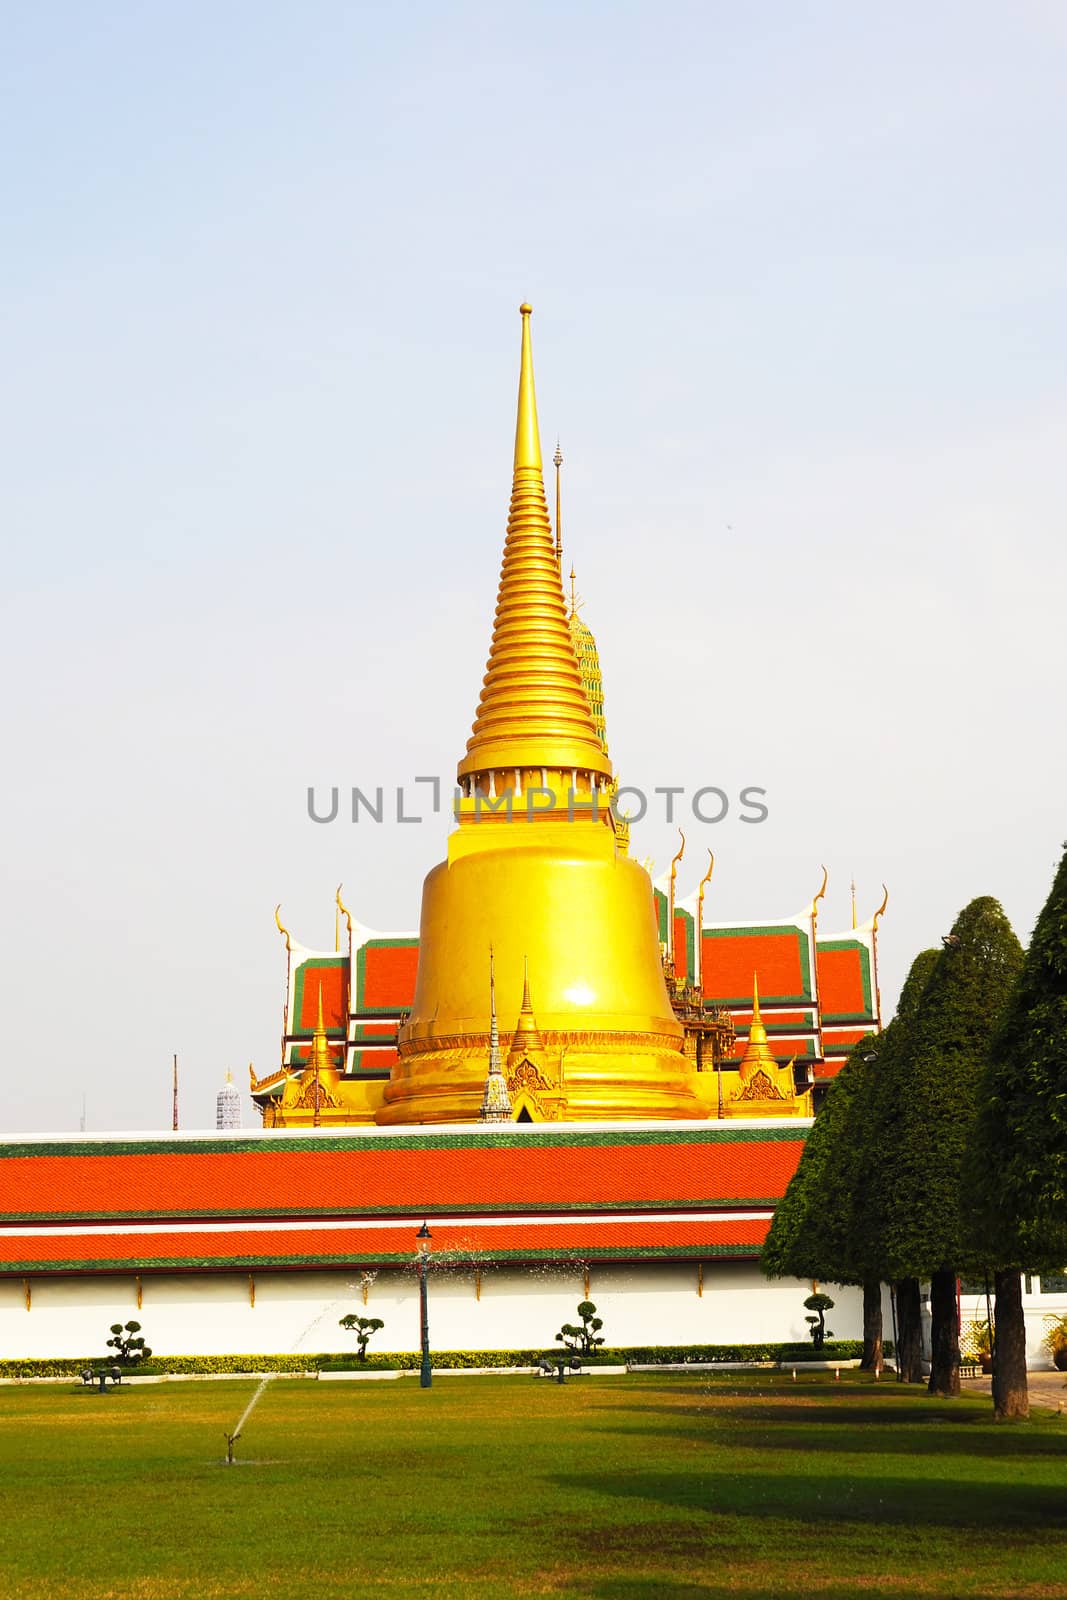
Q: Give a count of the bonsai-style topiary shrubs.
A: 4